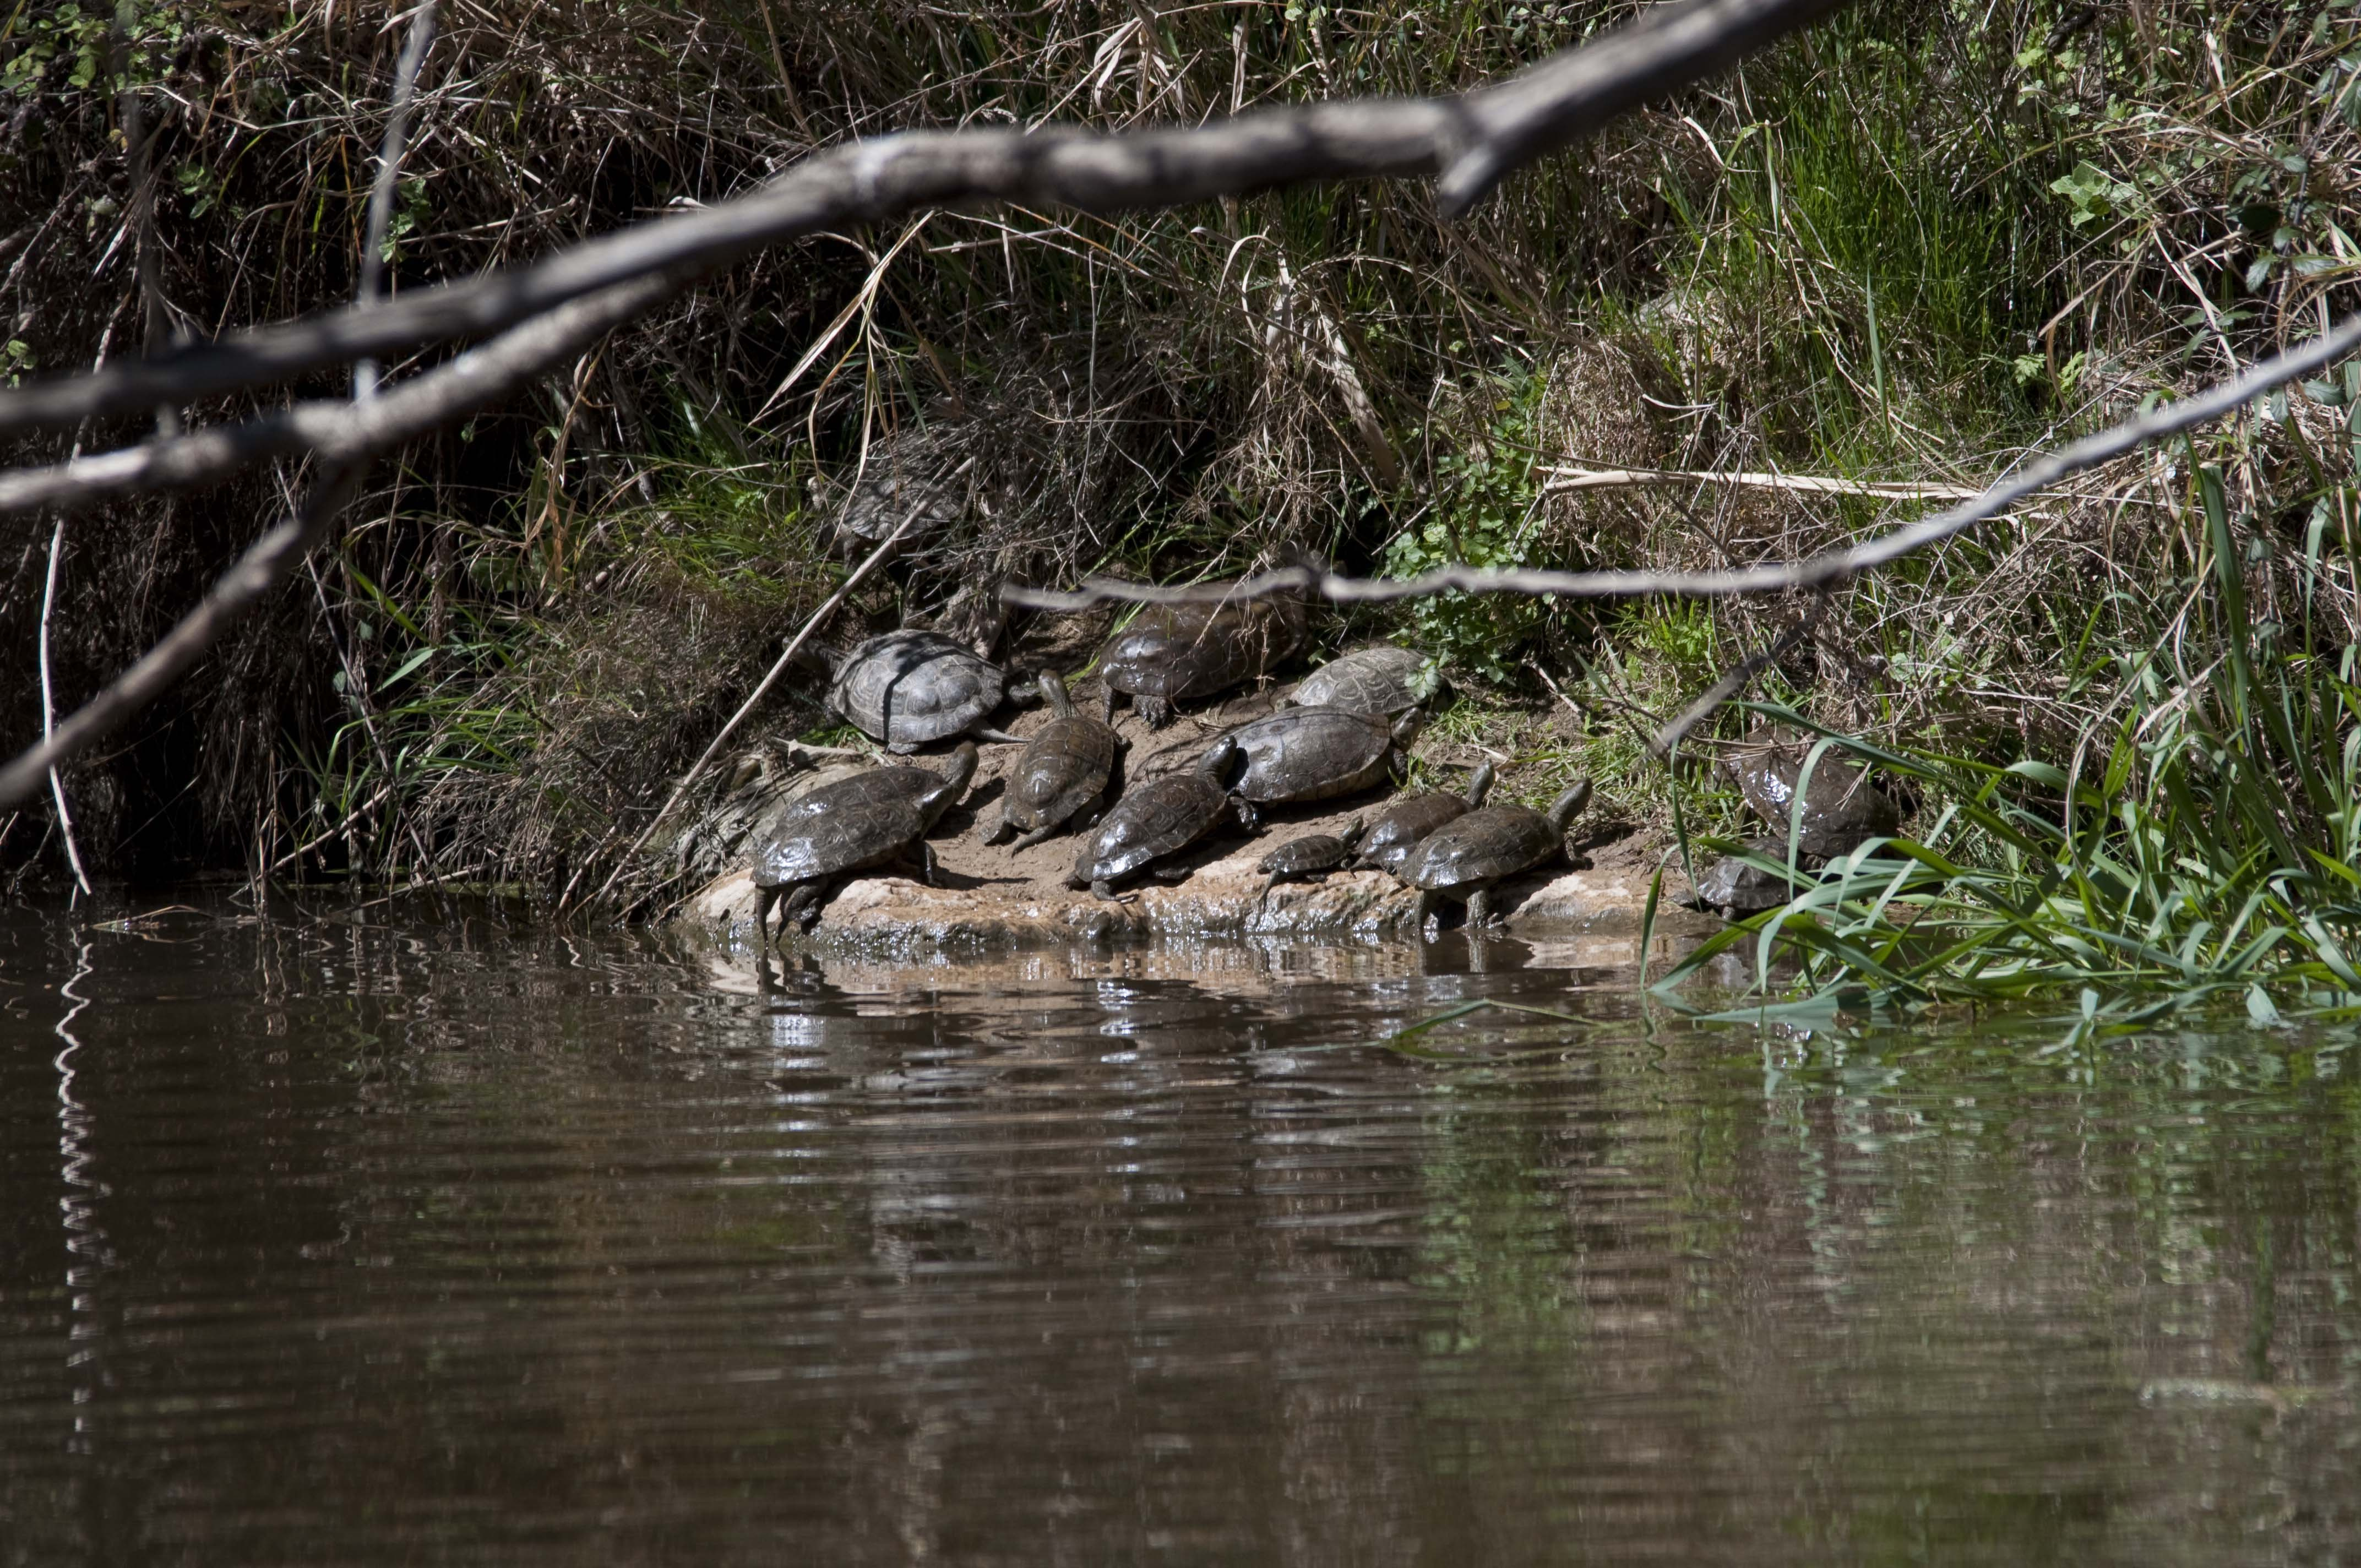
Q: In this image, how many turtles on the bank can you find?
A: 13